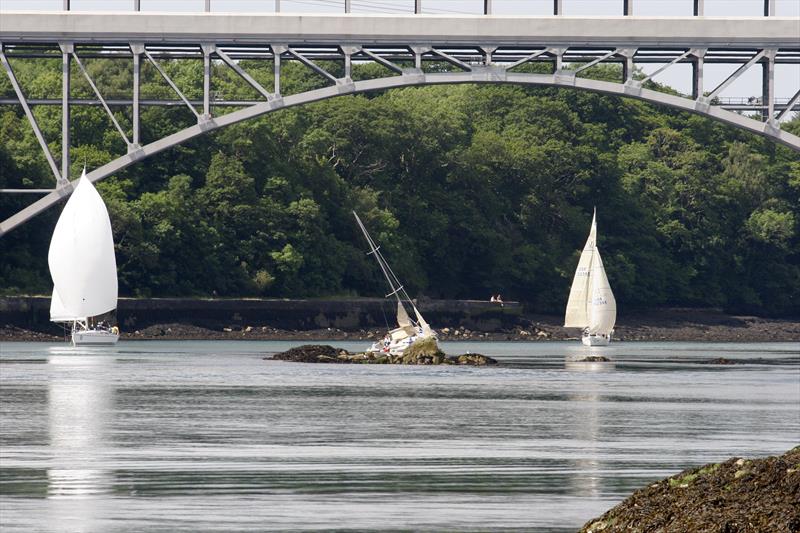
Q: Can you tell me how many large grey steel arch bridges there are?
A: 1